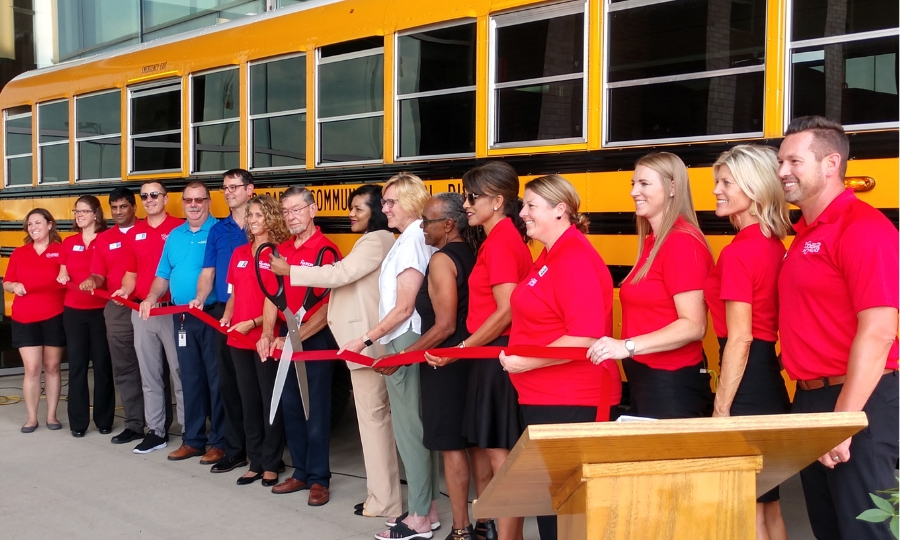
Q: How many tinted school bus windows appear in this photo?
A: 11